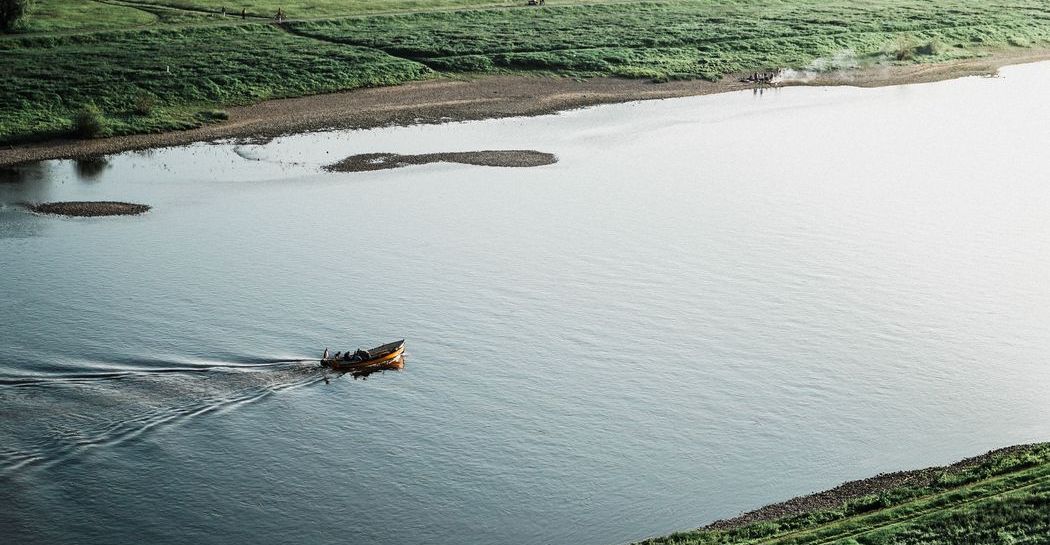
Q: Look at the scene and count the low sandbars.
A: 2